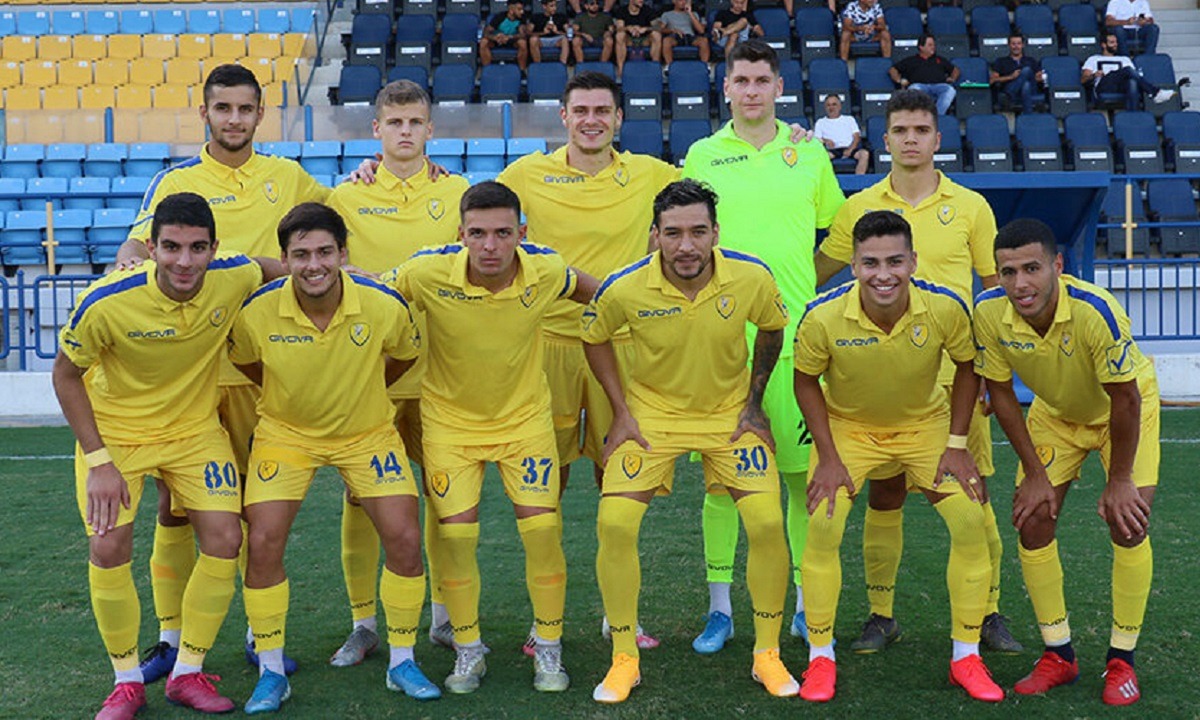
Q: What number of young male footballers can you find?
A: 11